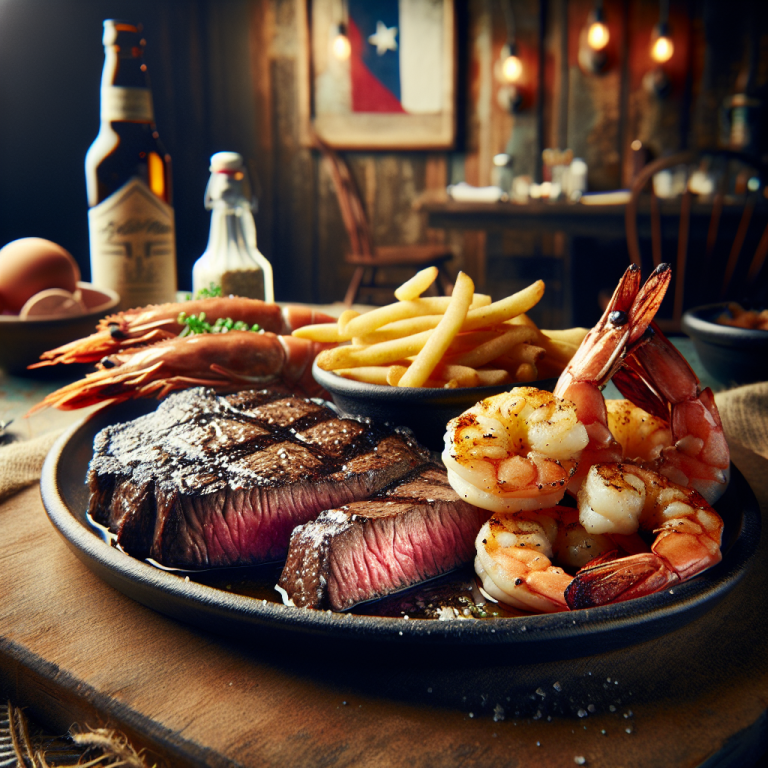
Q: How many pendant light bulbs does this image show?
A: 4